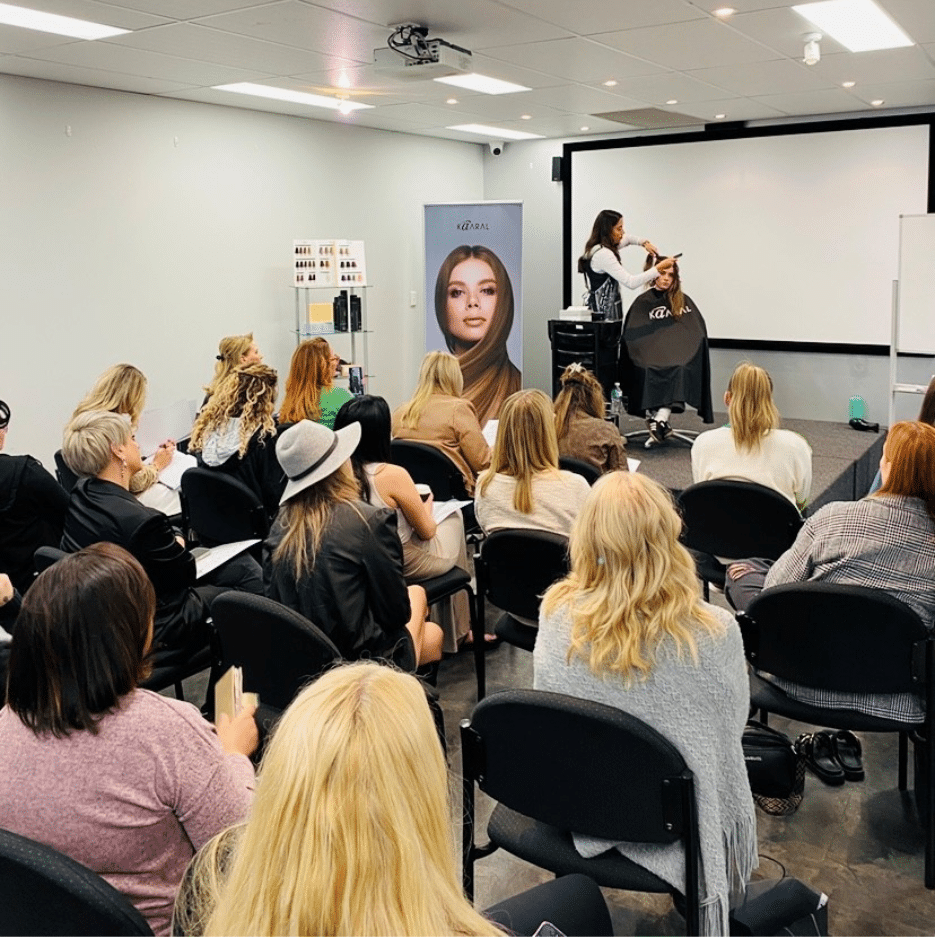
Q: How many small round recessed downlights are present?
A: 9